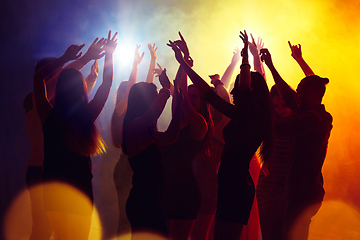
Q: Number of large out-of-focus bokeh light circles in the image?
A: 3